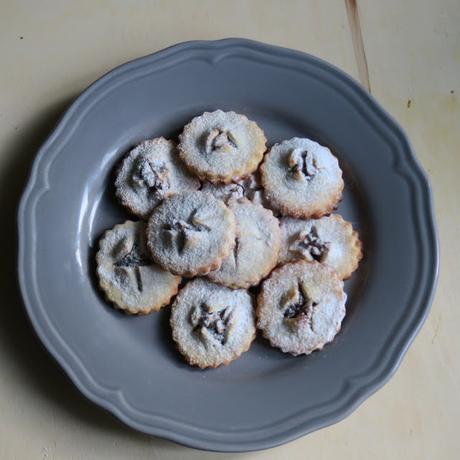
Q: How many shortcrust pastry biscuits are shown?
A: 10